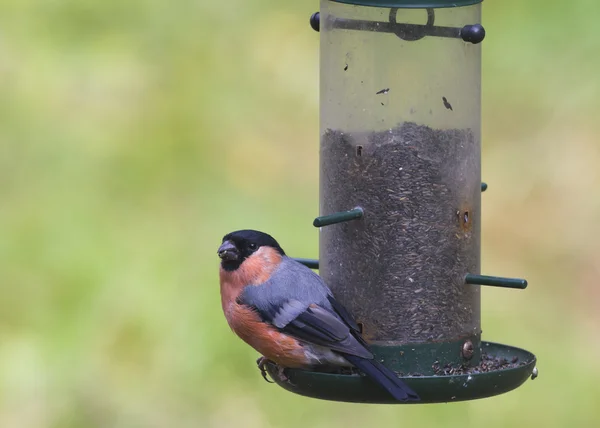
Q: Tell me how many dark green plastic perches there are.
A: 4